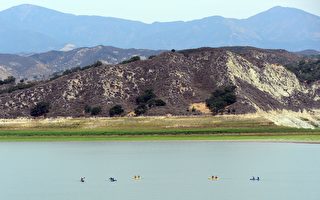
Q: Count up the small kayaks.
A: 5